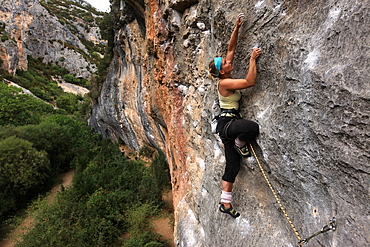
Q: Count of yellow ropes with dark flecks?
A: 1